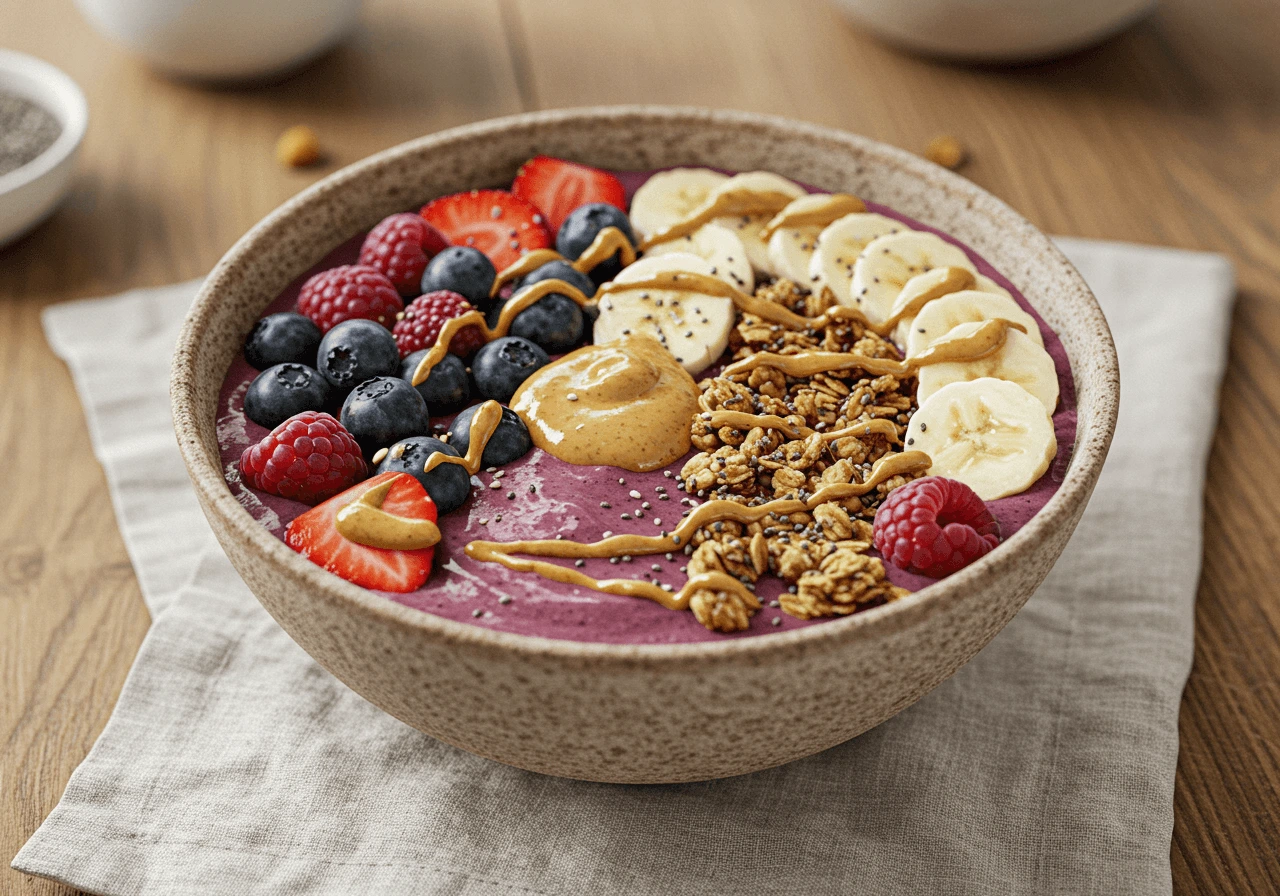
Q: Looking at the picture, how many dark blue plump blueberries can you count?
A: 12